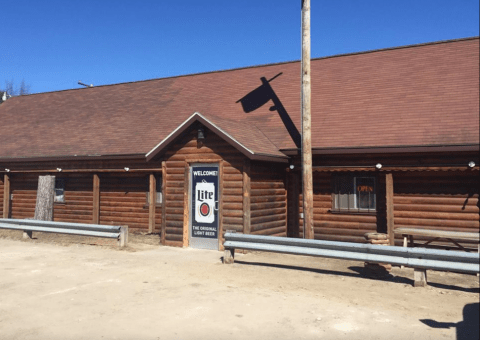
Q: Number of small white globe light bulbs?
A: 6